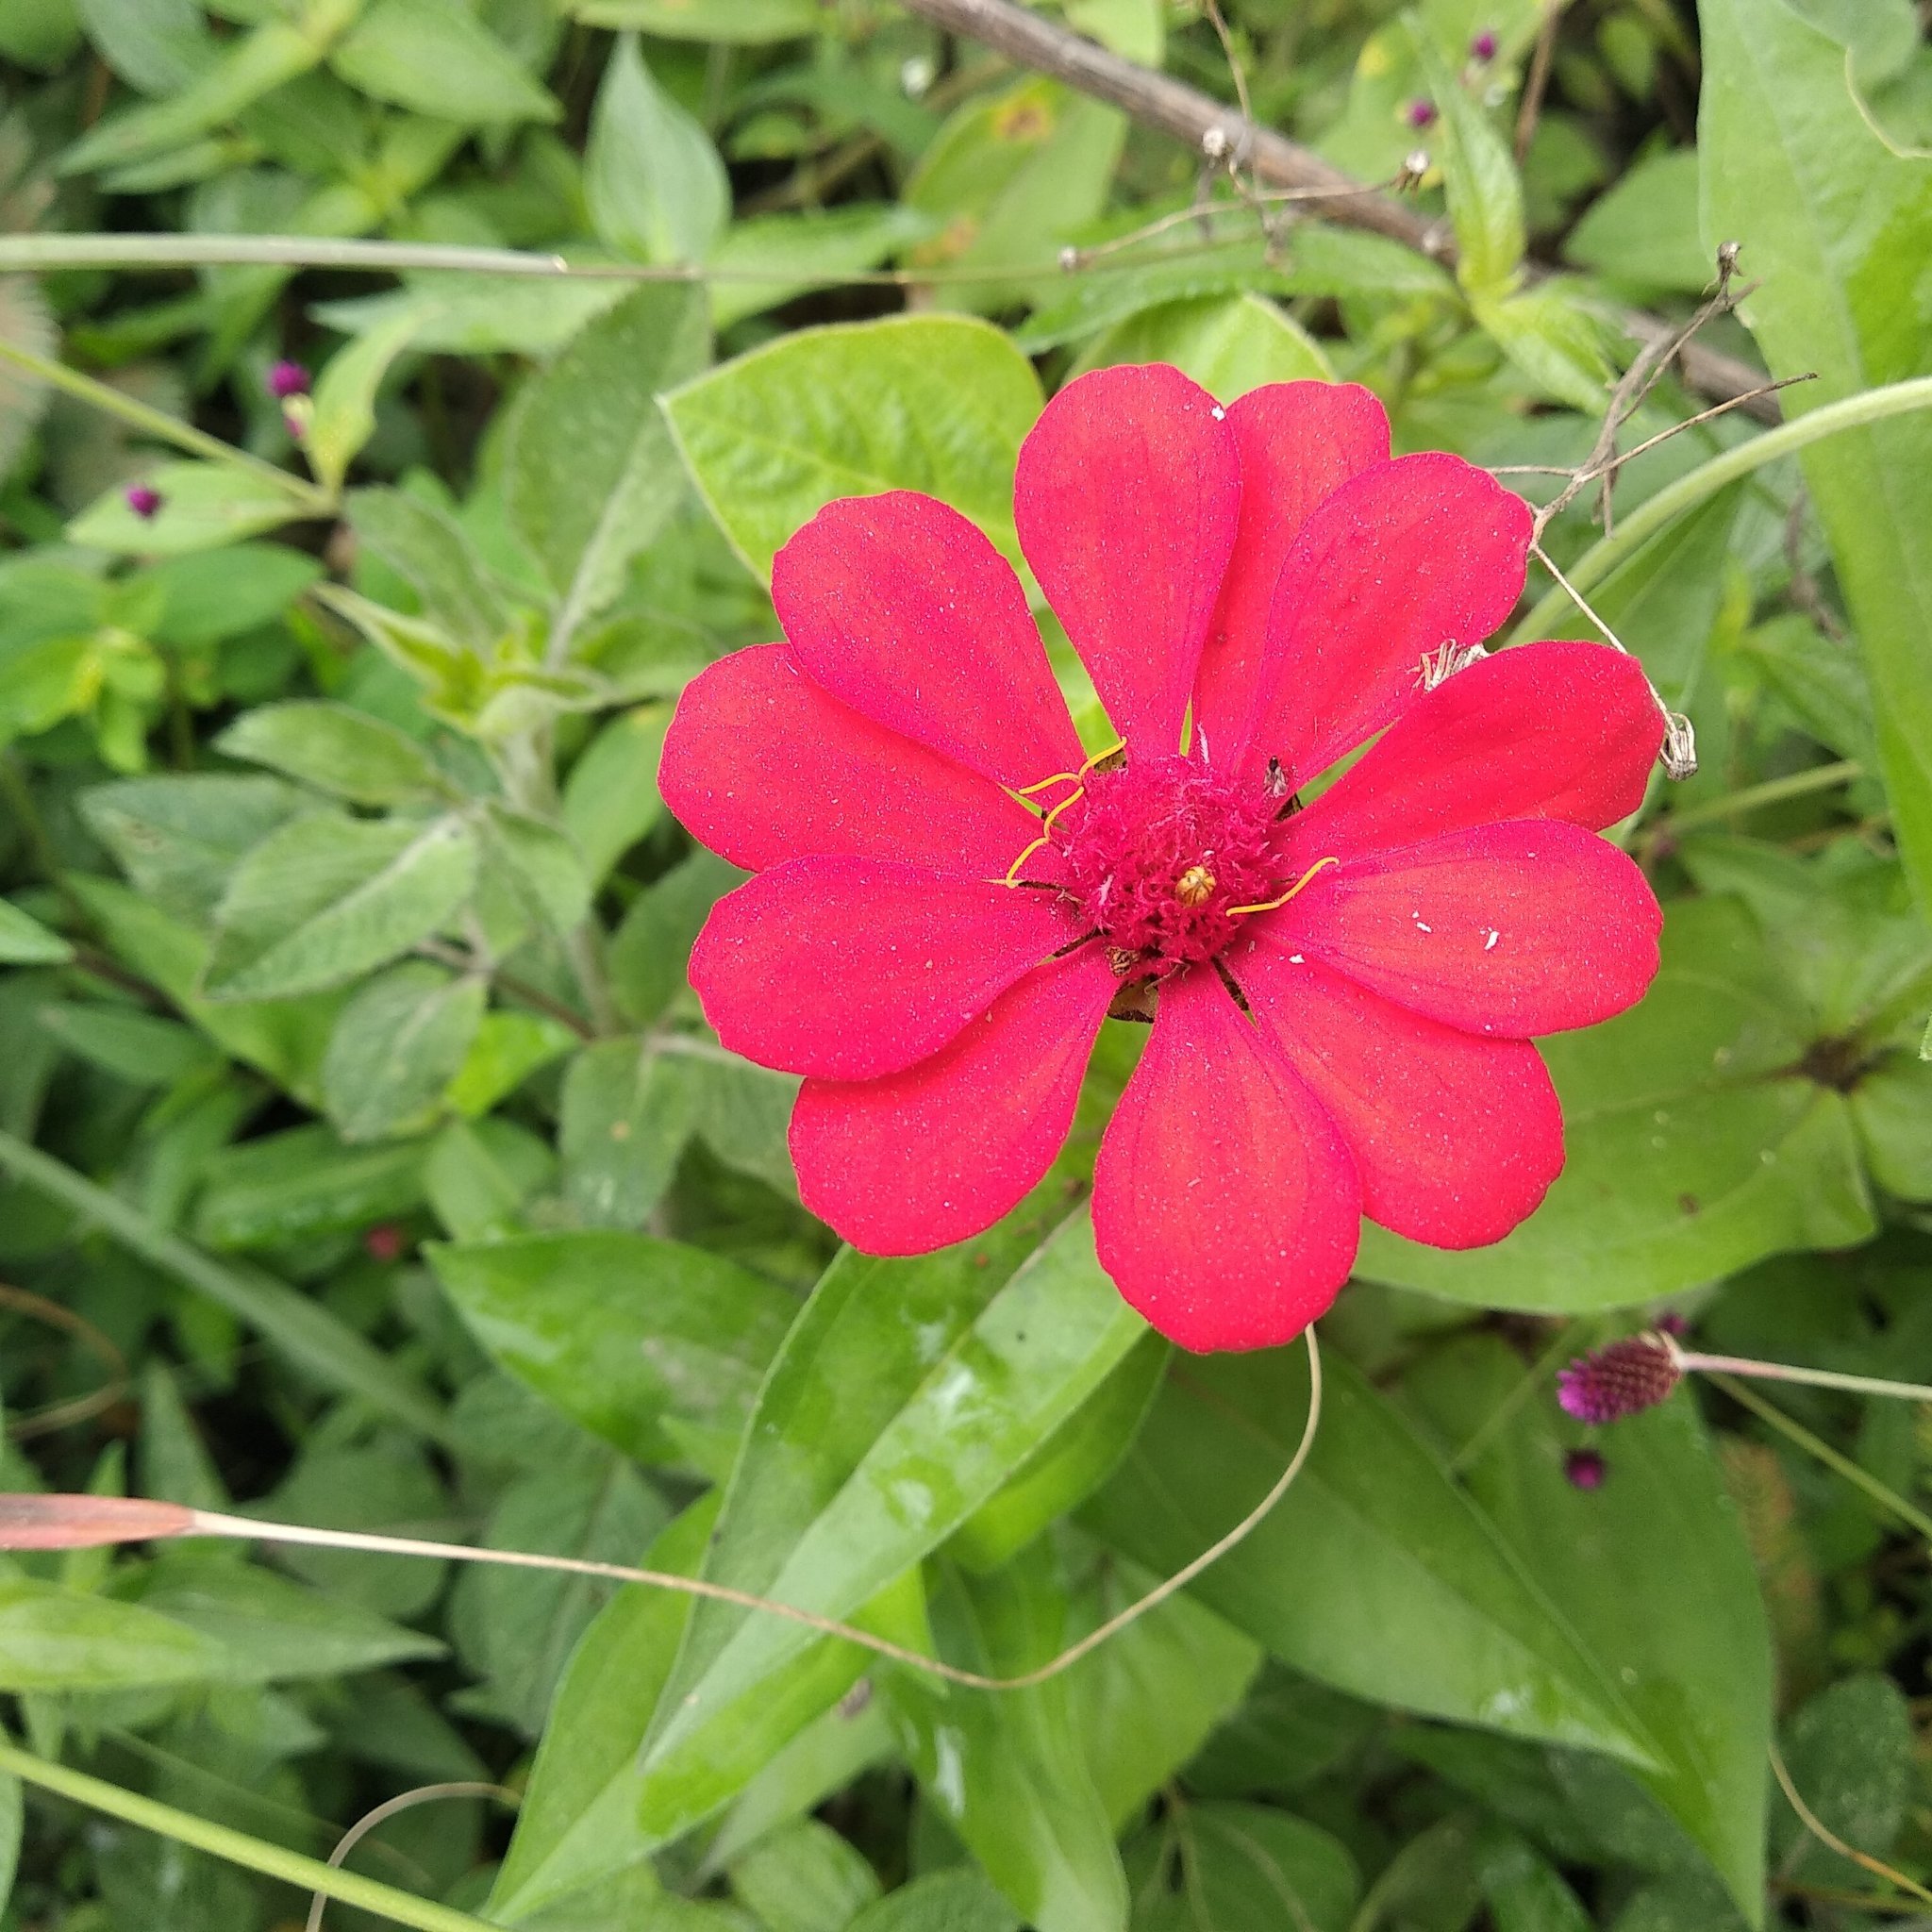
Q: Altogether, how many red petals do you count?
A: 11